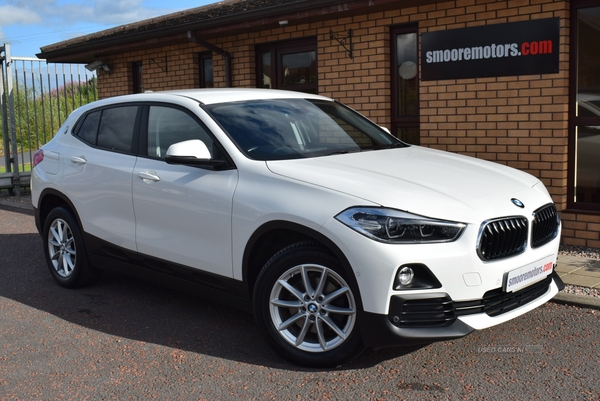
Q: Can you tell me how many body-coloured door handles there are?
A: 2